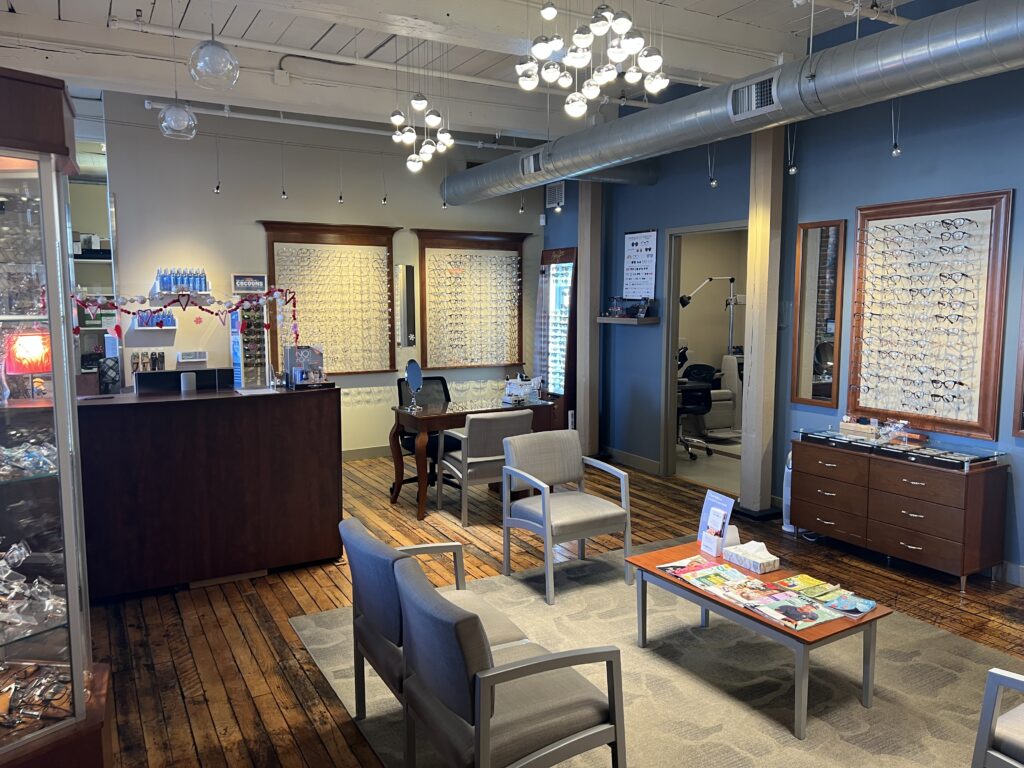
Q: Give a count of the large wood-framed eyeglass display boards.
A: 3